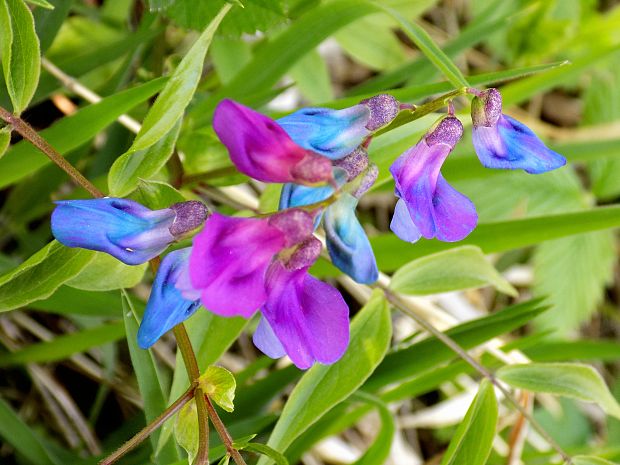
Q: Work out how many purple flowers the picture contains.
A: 4